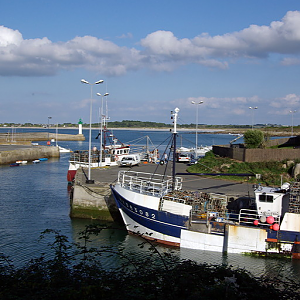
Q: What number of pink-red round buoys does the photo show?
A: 3